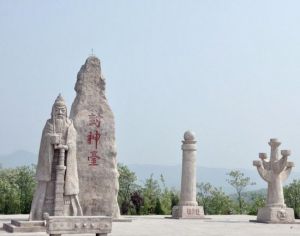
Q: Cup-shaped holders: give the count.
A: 5